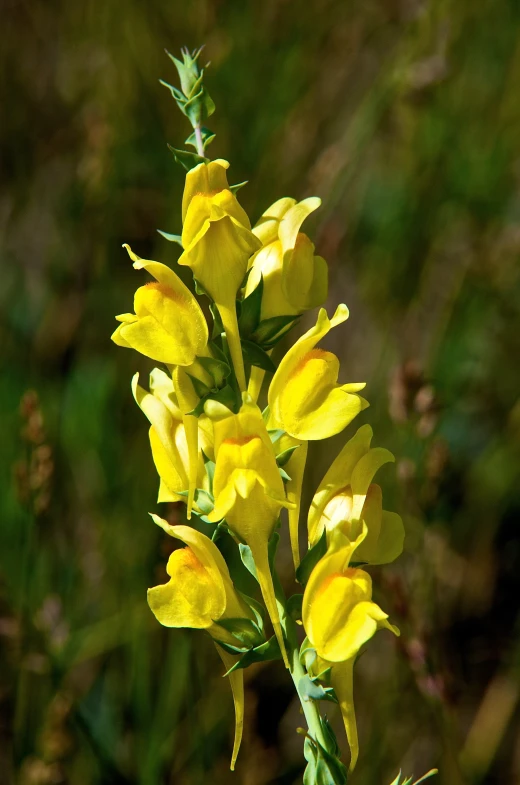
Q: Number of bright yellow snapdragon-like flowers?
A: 9